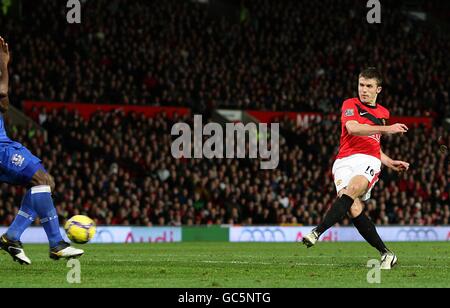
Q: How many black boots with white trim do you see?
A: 2